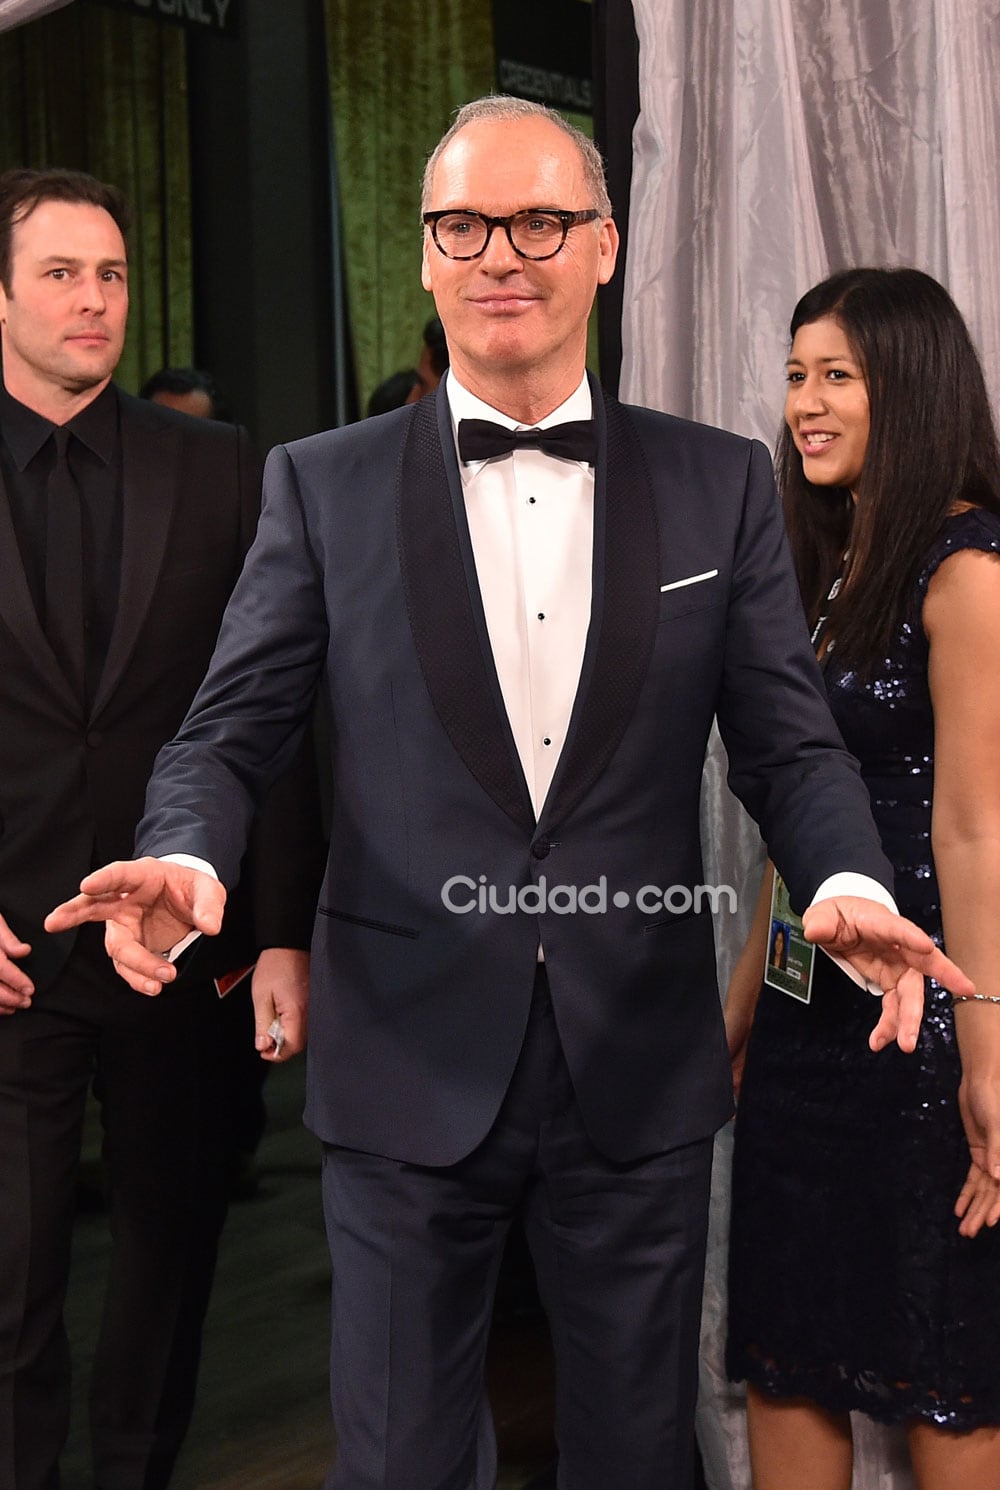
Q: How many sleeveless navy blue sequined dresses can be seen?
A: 1